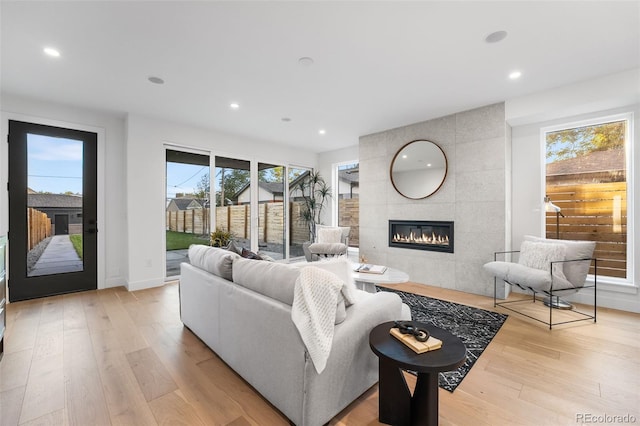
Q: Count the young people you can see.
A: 0